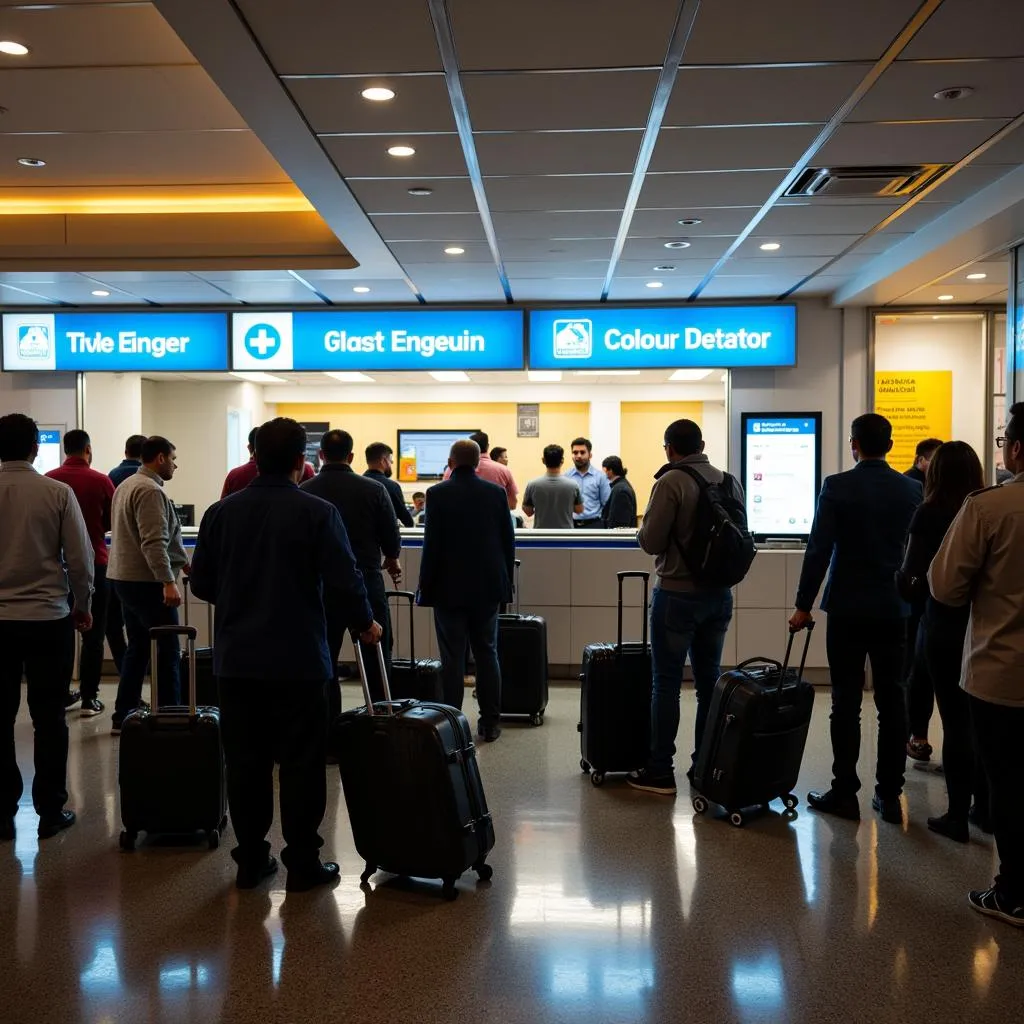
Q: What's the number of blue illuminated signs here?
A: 3